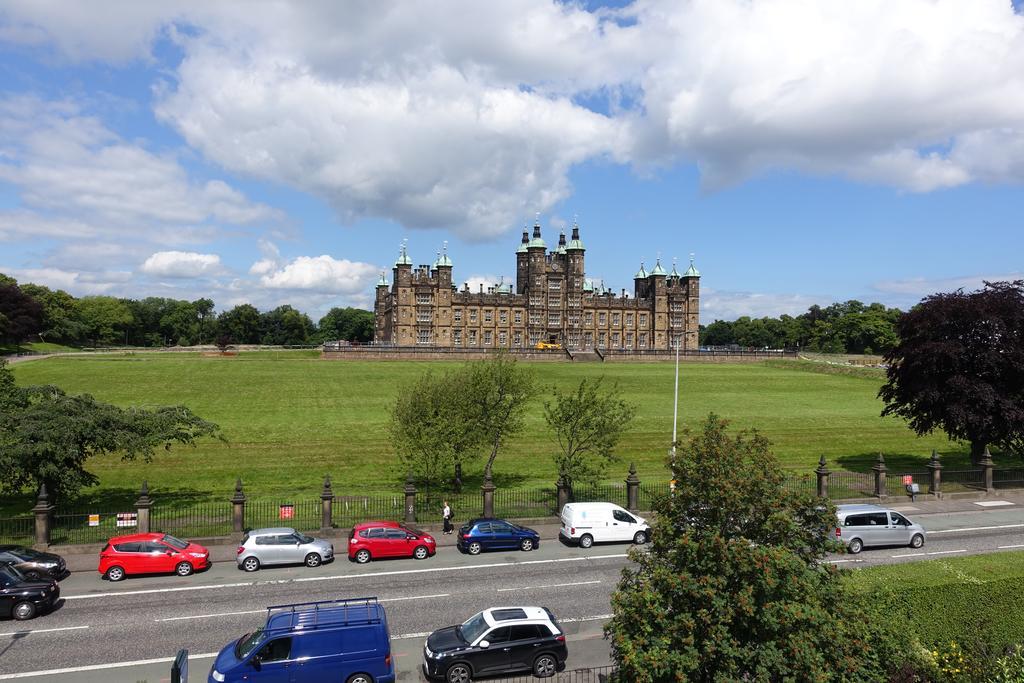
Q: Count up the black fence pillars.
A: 12